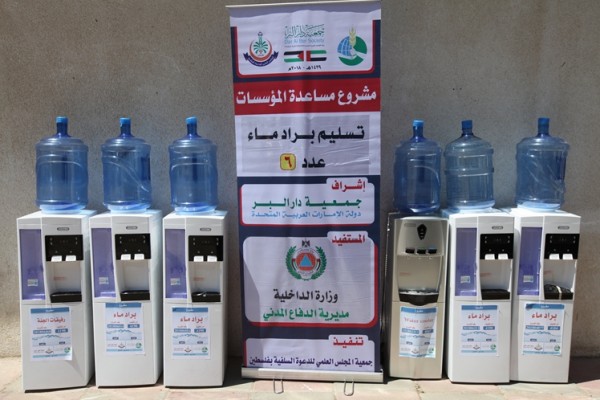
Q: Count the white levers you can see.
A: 10